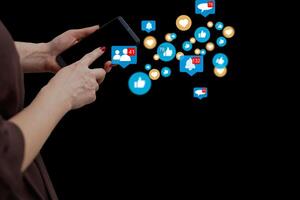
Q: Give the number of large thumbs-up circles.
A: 4